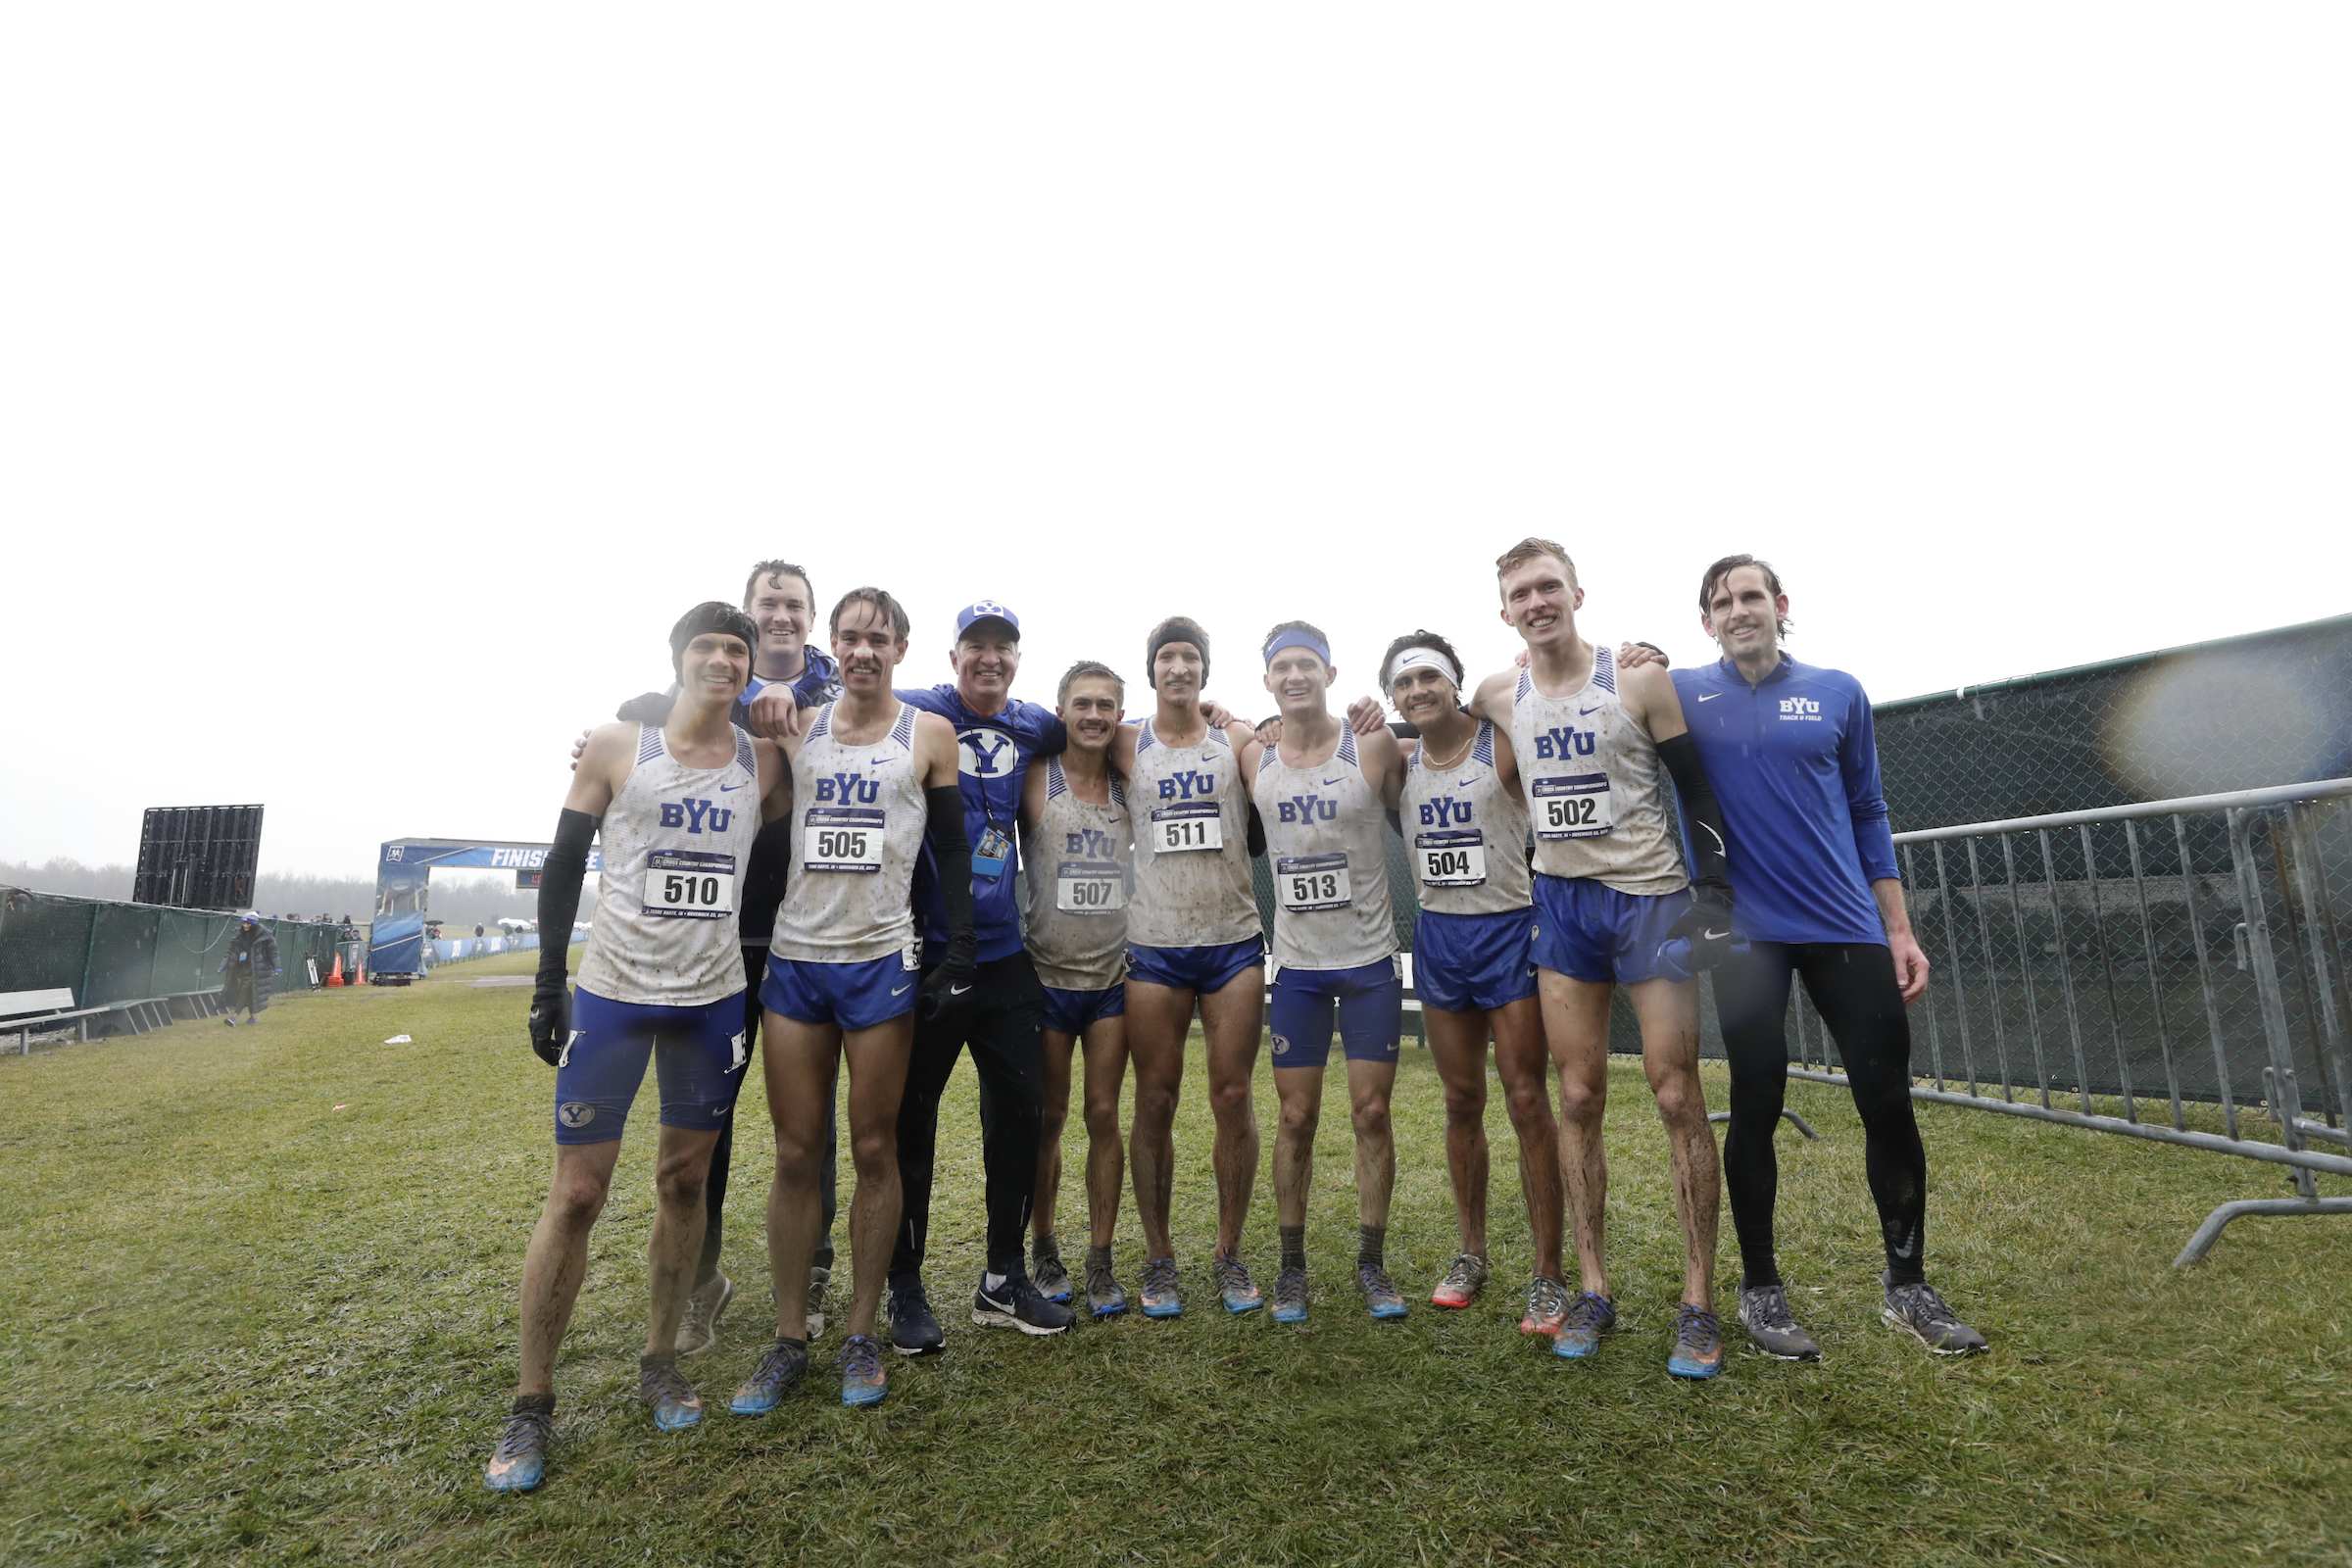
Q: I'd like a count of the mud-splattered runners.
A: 7